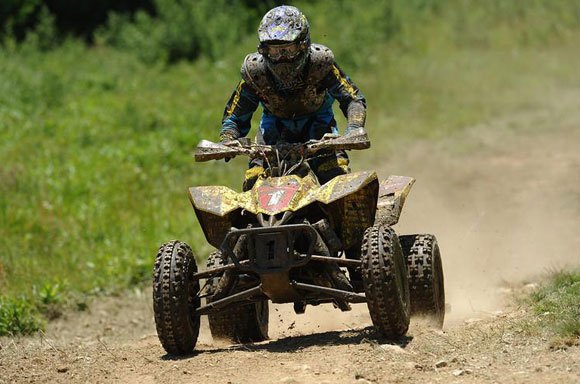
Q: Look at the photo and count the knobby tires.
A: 4